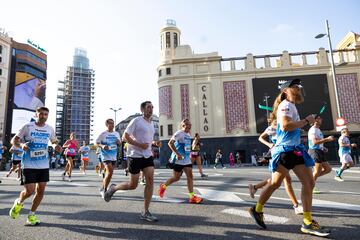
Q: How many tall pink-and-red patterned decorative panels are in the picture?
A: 4